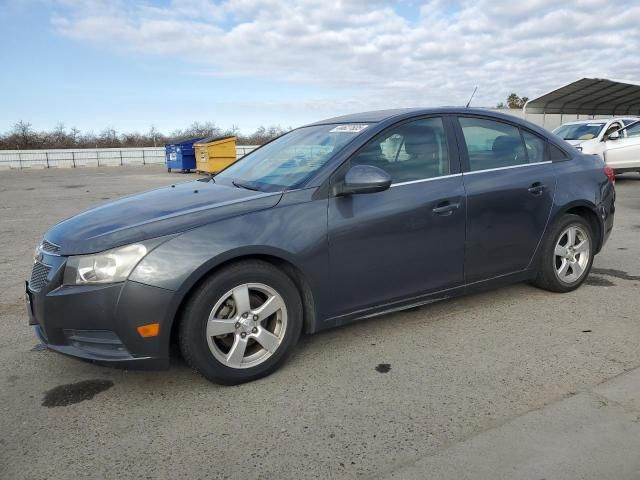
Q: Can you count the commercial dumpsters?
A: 2